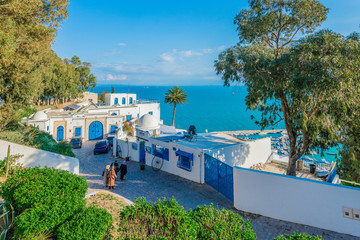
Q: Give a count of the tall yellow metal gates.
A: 0